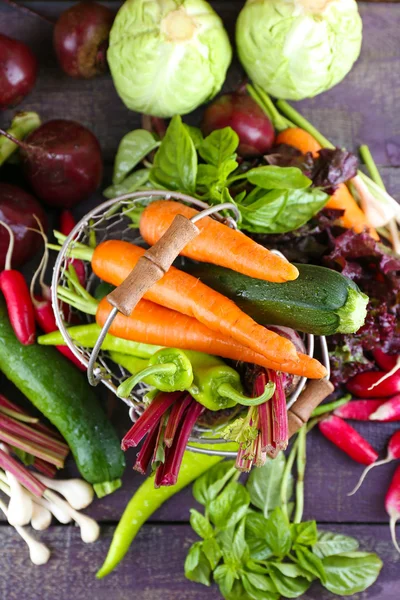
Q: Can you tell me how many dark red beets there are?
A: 5